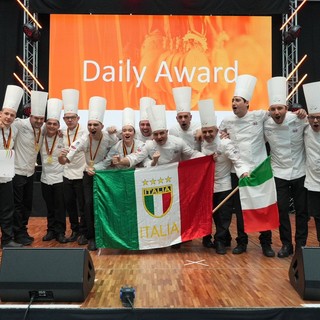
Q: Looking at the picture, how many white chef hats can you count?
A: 13